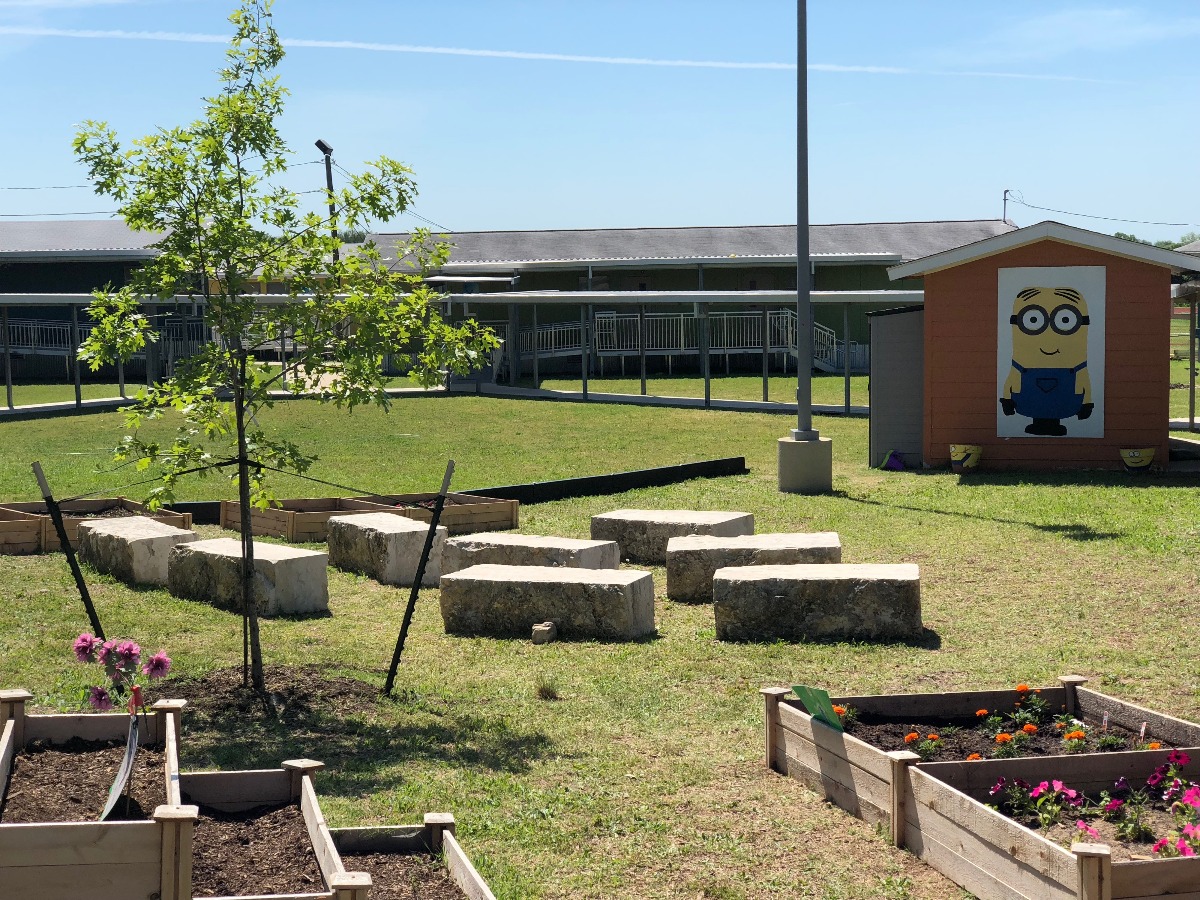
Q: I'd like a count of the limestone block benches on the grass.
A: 8